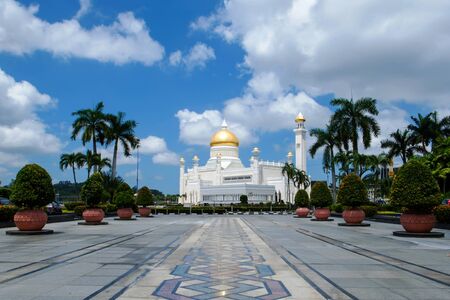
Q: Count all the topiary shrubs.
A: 8